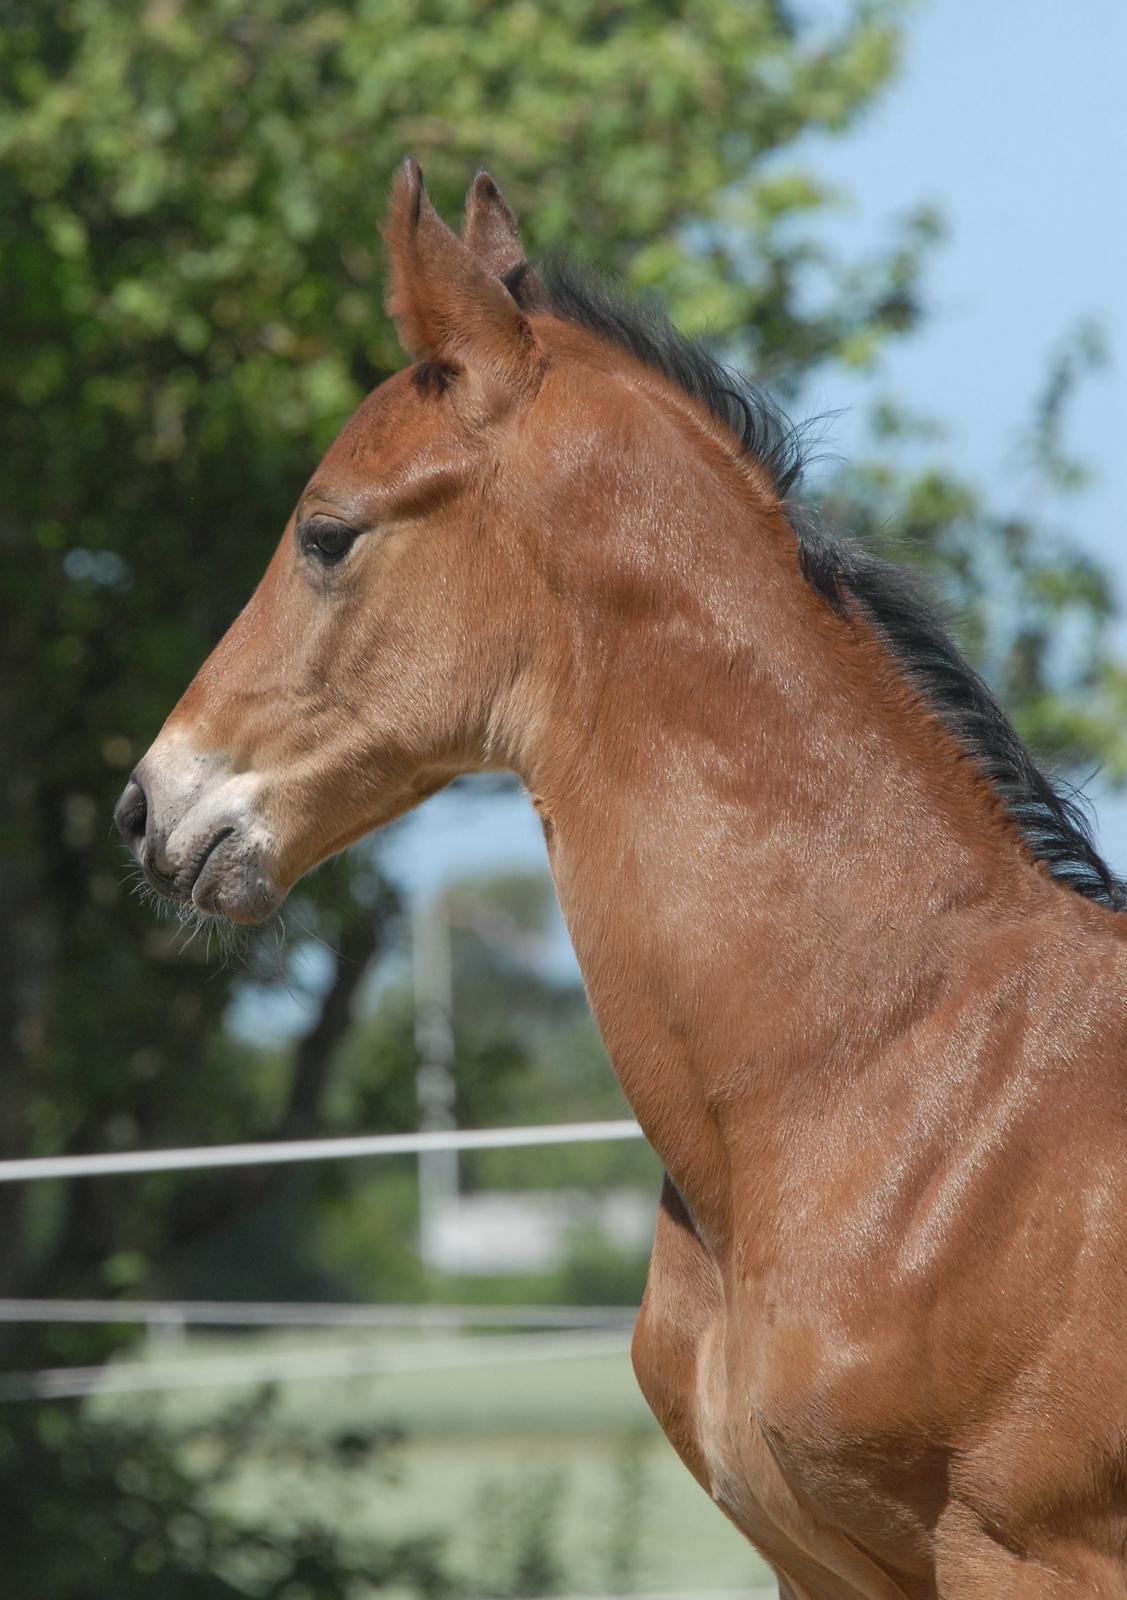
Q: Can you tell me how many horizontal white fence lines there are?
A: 3